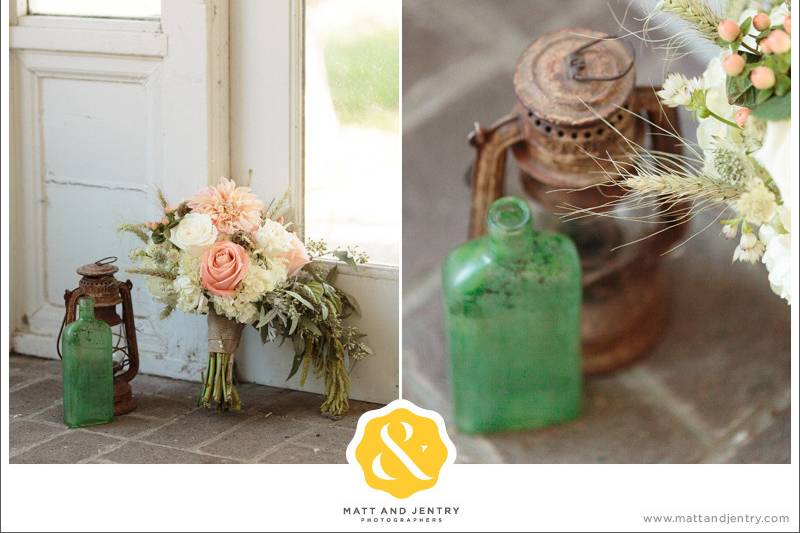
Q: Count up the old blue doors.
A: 0